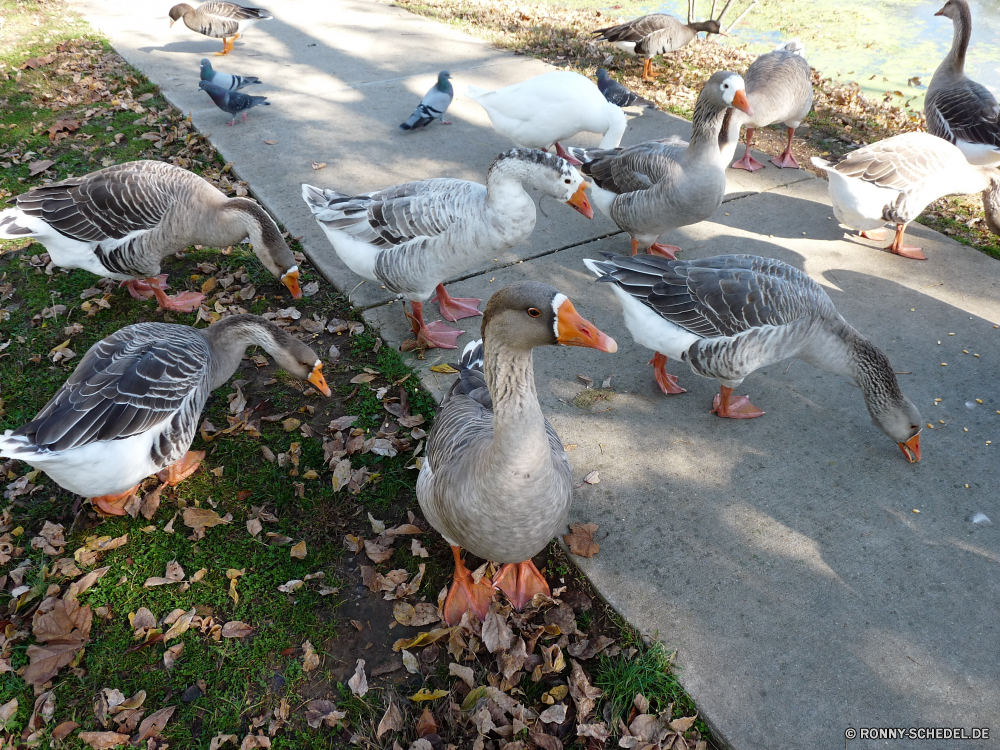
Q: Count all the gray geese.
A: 11